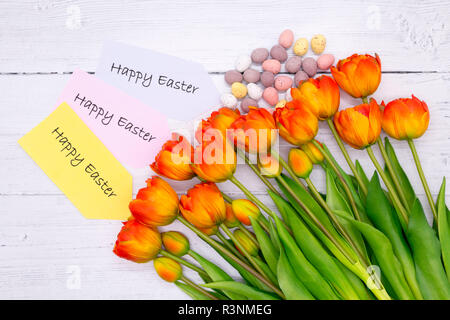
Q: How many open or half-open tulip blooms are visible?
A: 12